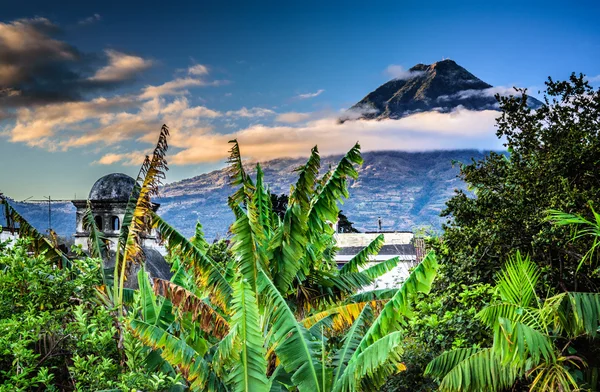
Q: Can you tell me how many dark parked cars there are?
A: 0